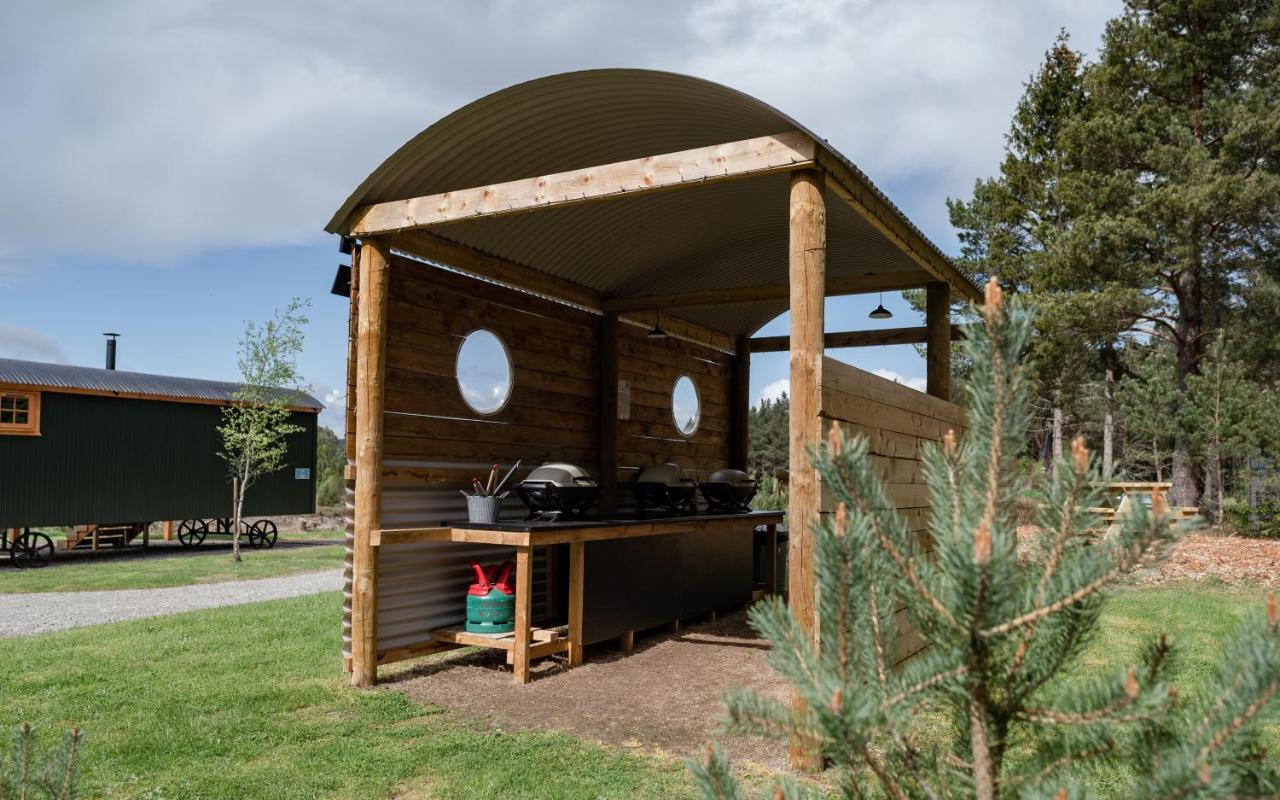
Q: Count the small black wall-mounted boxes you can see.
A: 2